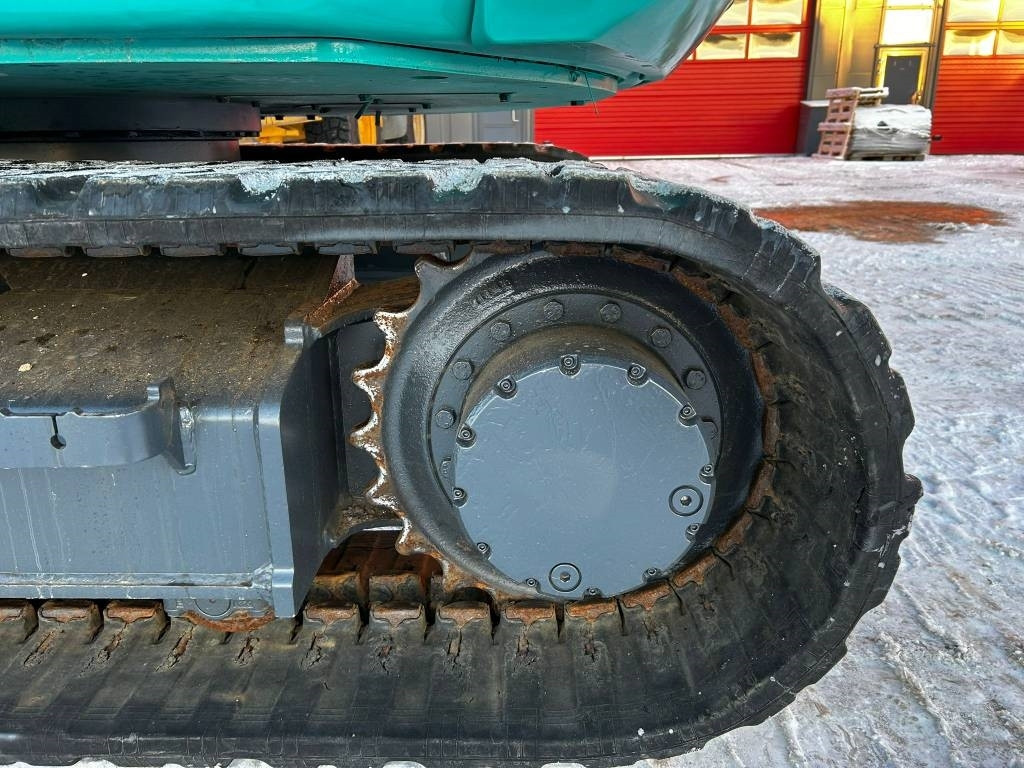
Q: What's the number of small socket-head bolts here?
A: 12